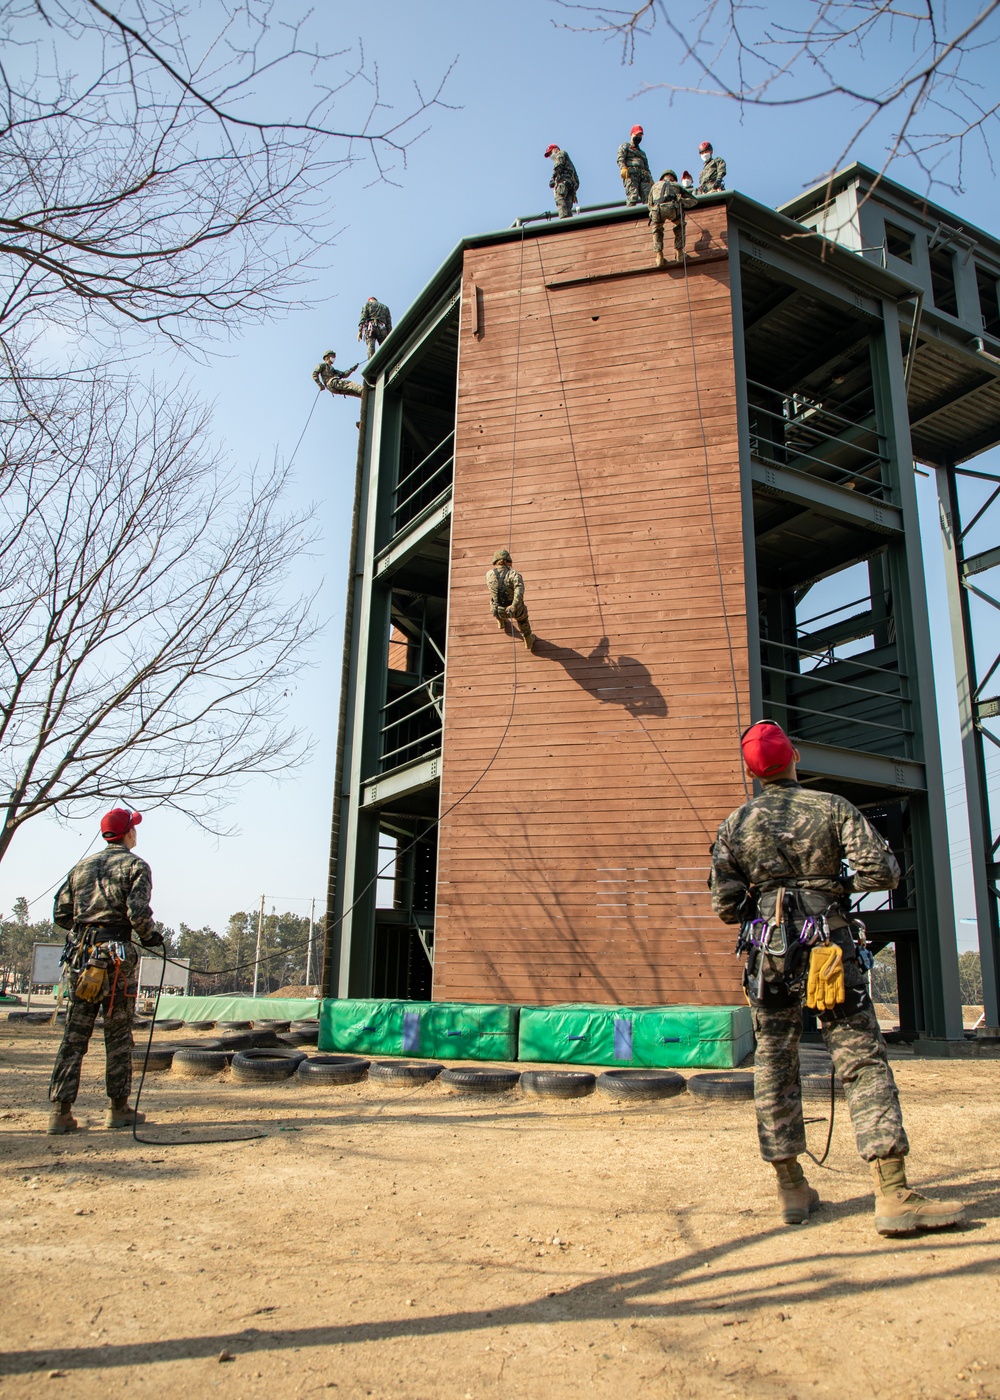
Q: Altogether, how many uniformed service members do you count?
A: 10